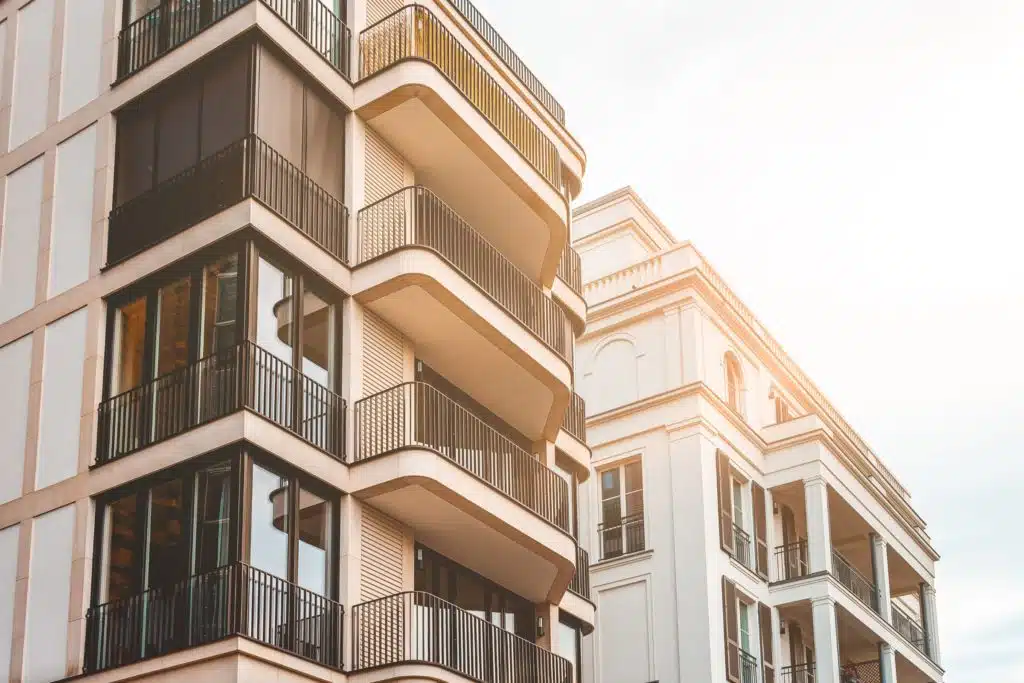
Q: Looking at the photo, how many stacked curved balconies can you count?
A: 4